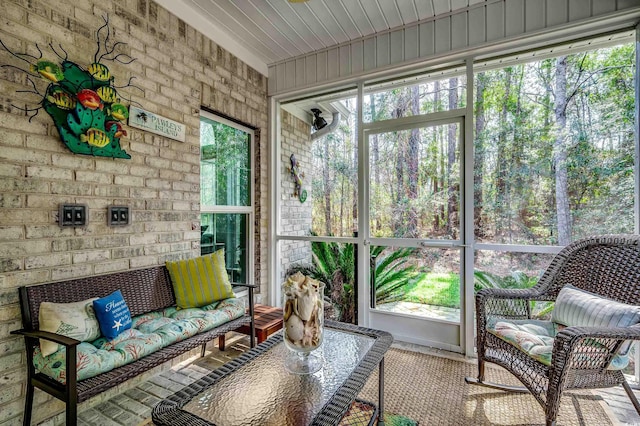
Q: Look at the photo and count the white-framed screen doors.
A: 1